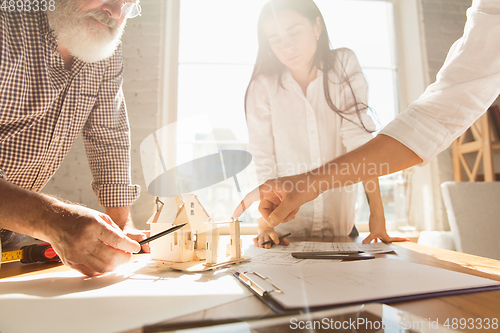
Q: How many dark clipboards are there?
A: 1